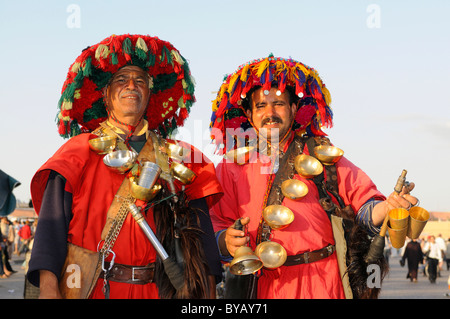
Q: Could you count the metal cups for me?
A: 15